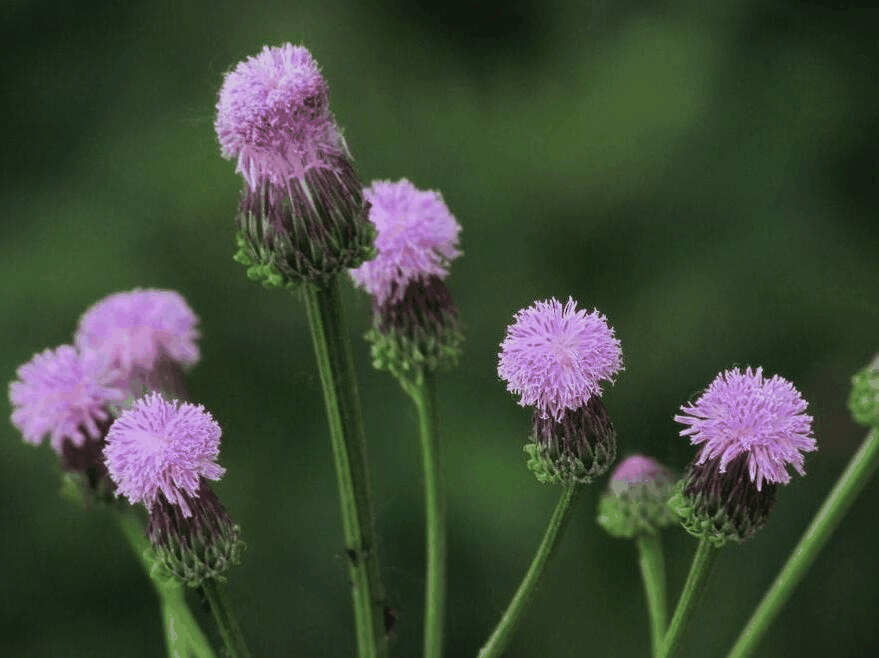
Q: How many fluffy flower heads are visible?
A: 7